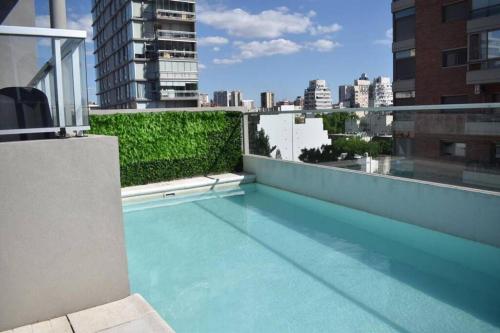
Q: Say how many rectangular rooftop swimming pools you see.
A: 1